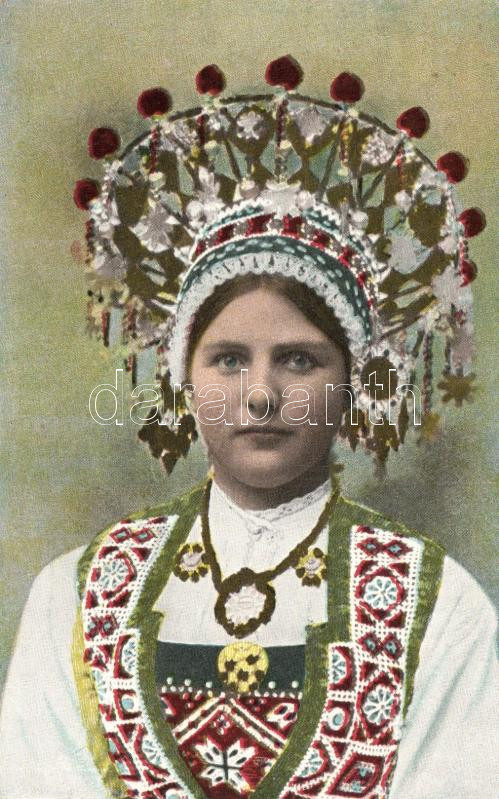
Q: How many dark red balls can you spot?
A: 10